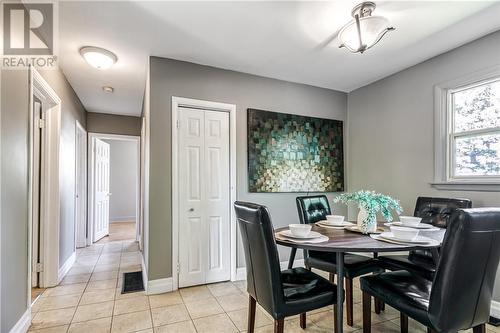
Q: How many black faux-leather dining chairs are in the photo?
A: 4